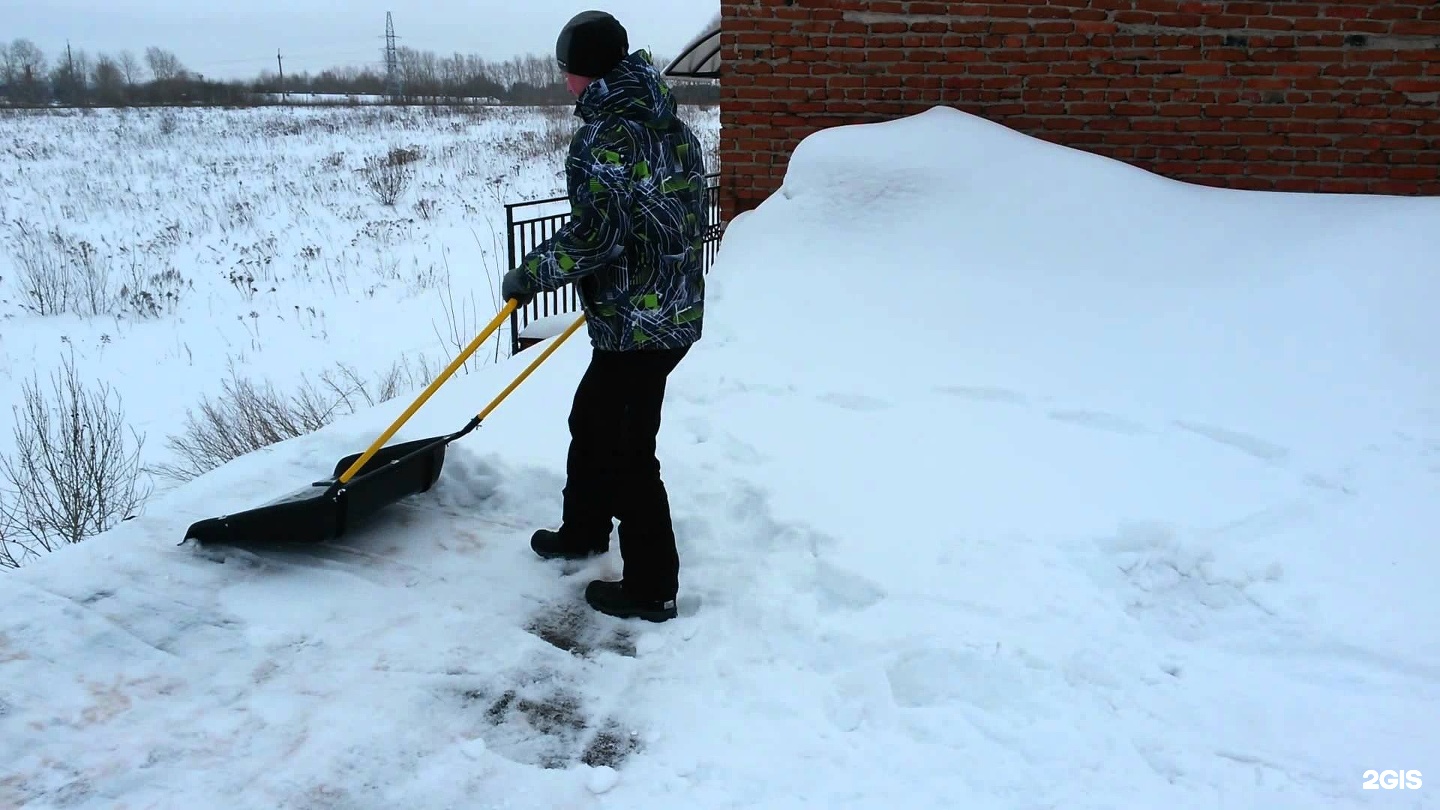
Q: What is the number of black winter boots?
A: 2